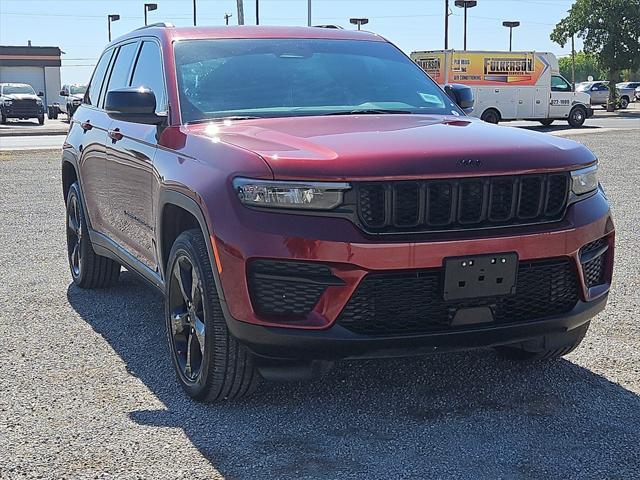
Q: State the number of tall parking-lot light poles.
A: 5